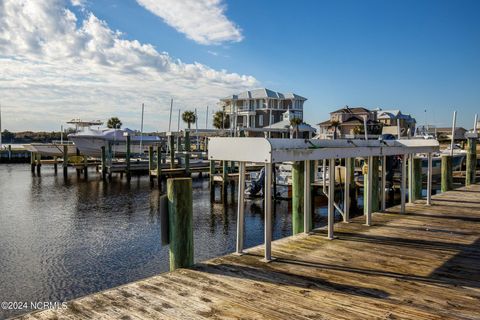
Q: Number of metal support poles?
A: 10